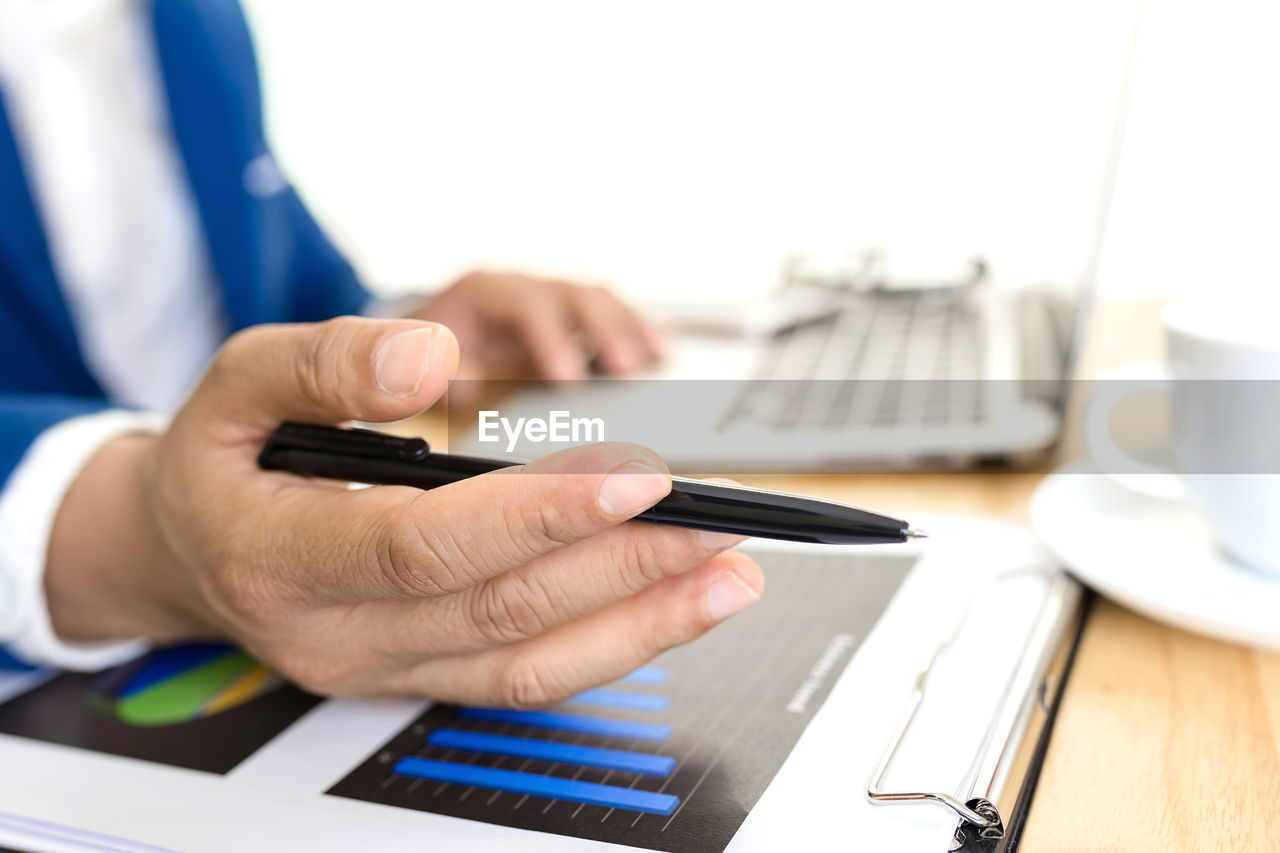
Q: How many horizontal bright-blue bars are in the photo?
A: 5